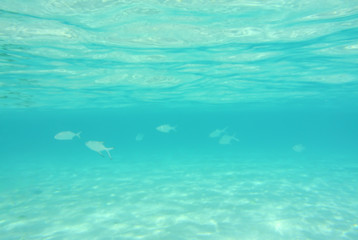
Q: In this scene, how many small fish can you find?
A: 7